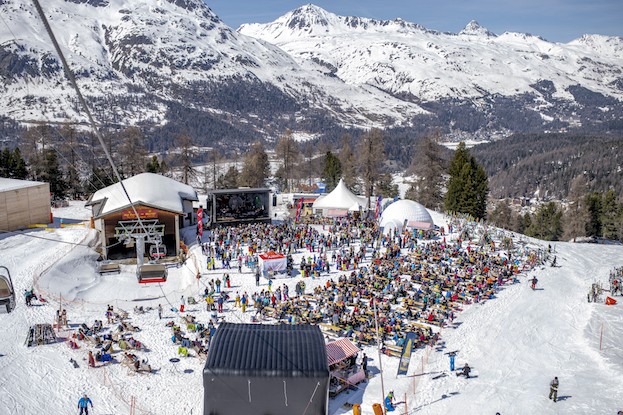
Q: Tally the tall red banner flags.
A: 3